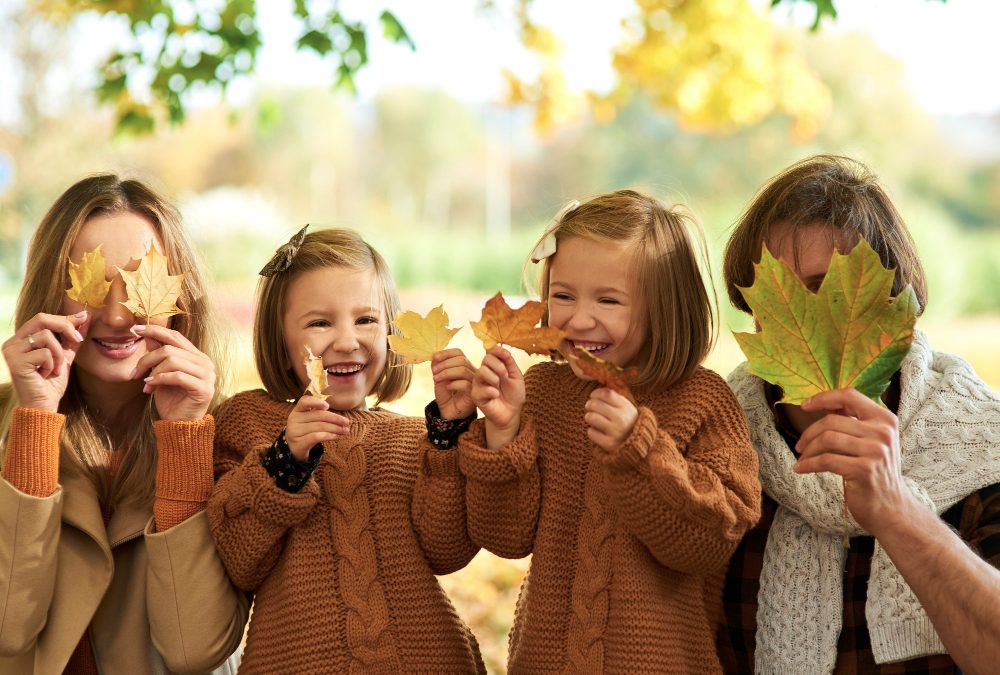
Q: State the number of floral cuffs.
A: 2